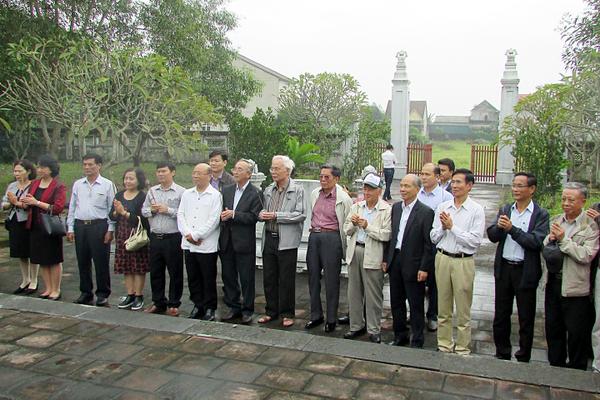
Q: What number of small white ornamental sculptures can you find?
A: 2